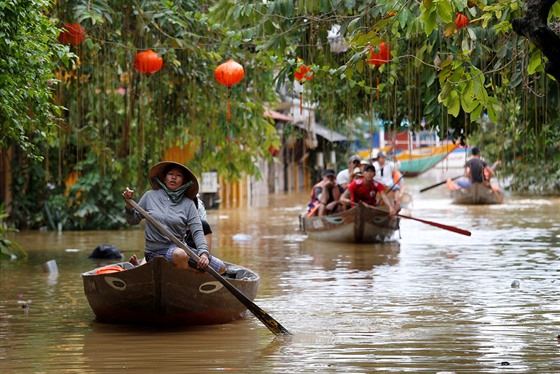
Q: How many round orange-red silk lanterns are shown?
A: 6